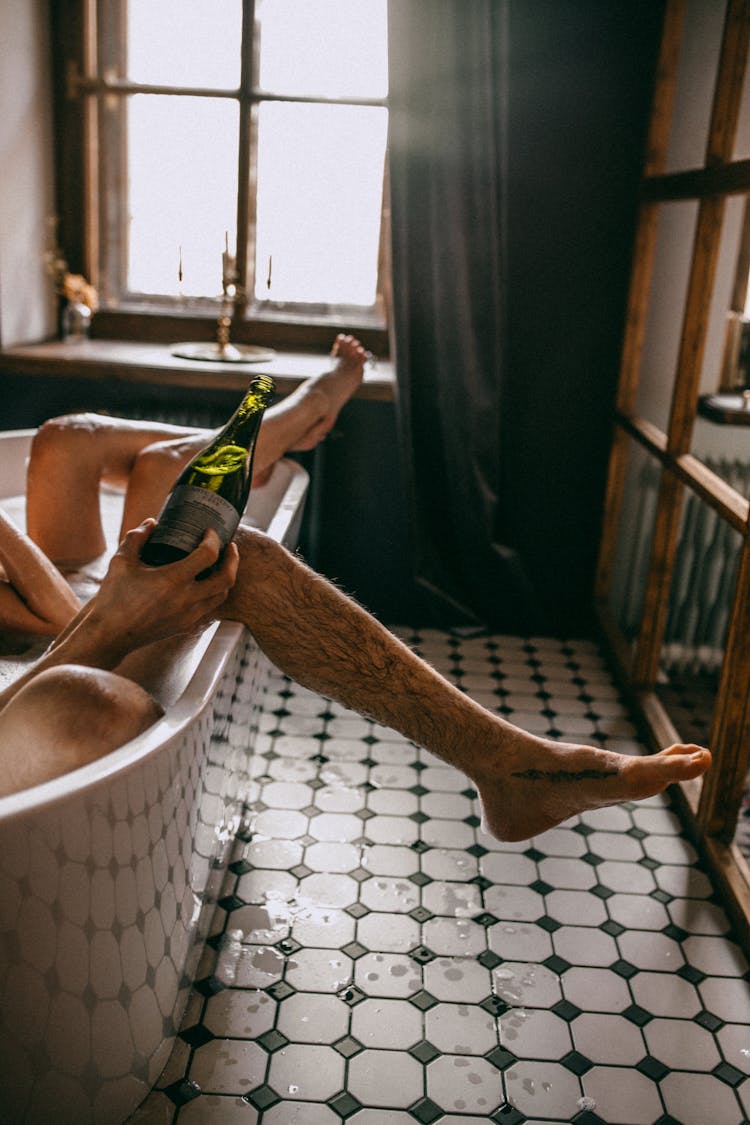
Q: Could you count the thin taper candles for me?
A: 3